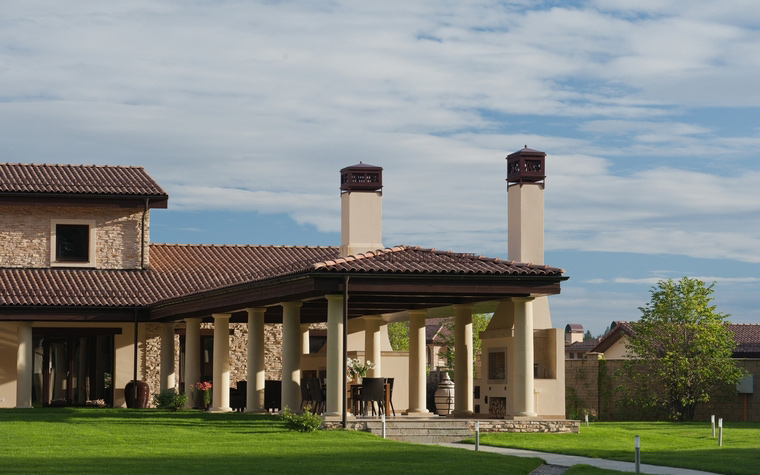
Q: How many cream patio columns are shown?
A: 11